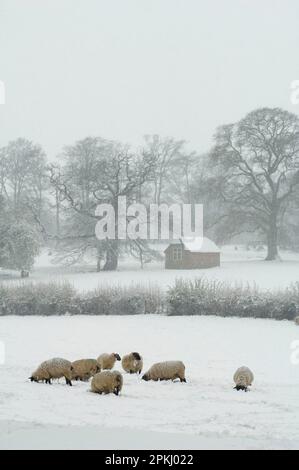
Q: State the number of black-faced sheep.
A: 7